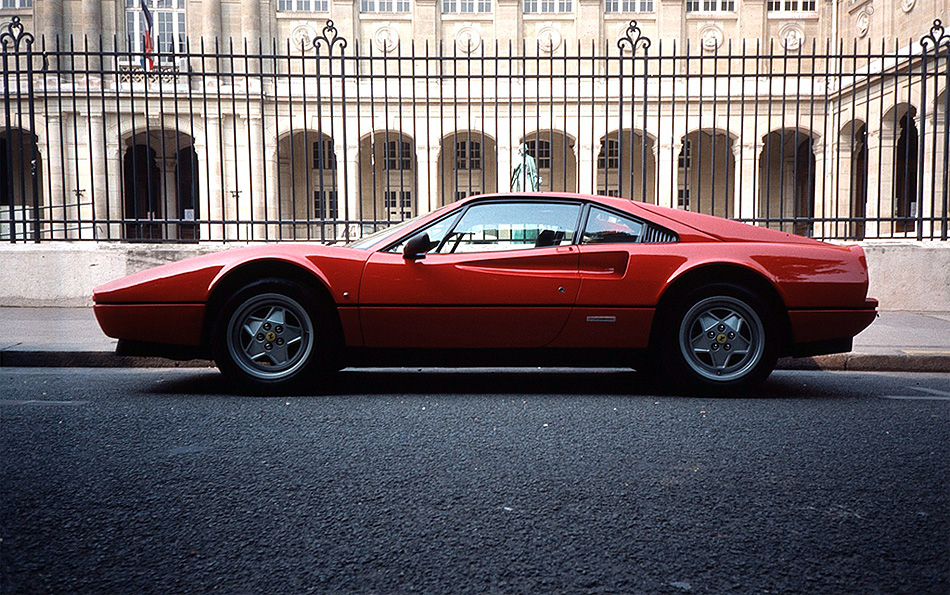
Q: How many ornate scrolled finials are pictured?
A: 4